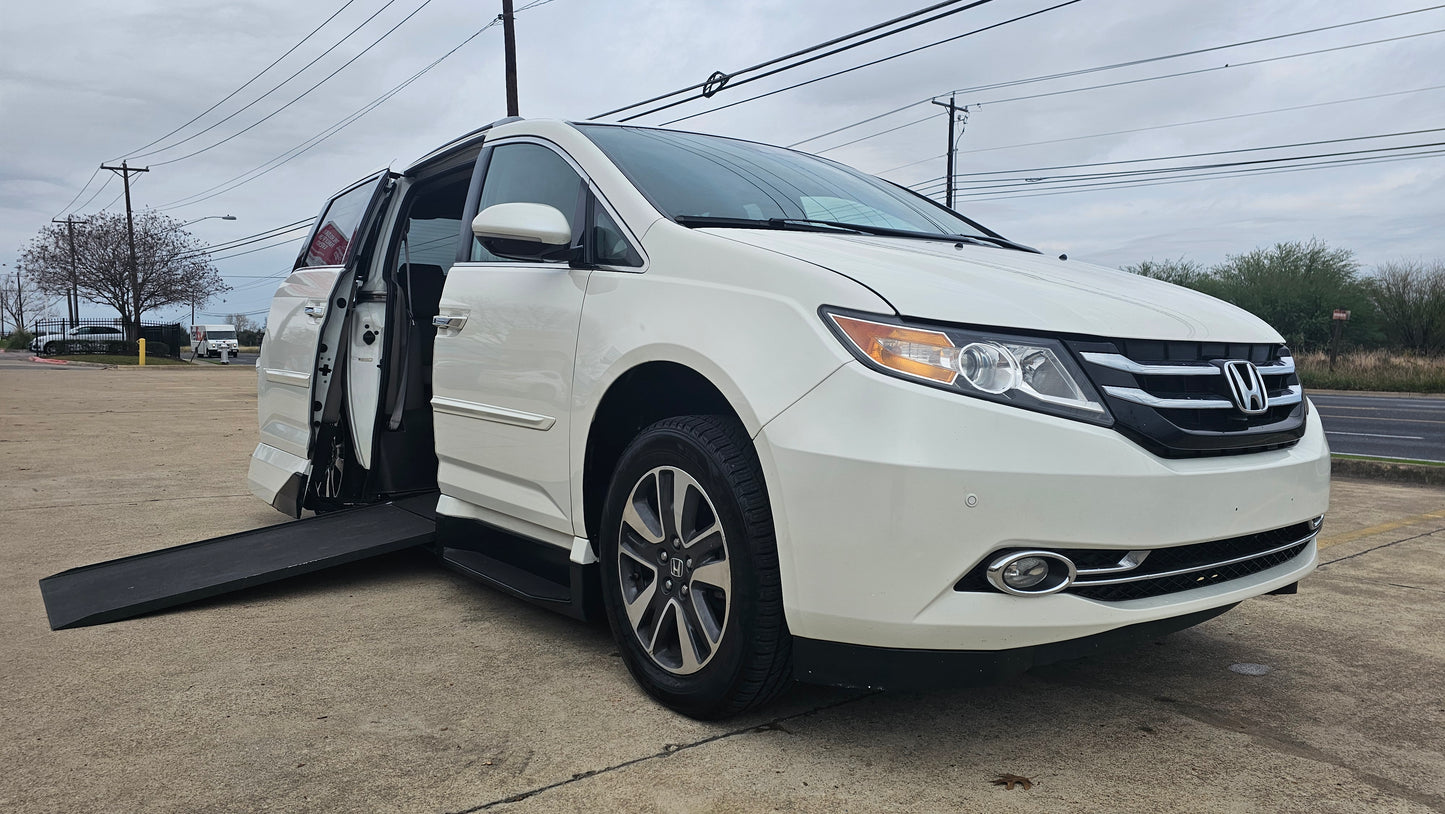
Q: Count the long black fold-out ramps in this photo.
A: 1